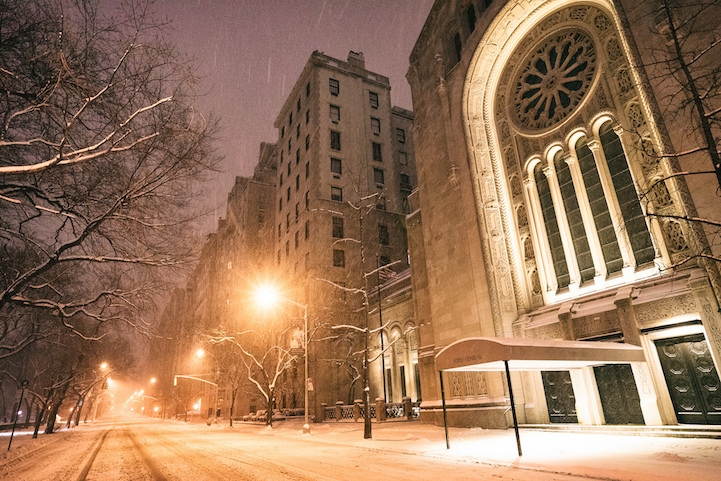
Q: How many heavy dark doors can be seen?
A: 3